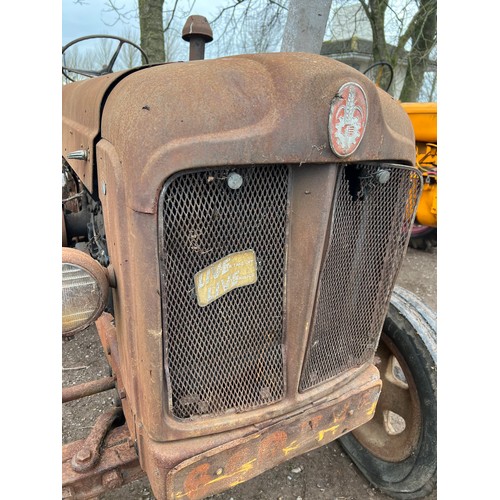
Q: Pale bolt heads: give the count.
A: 2